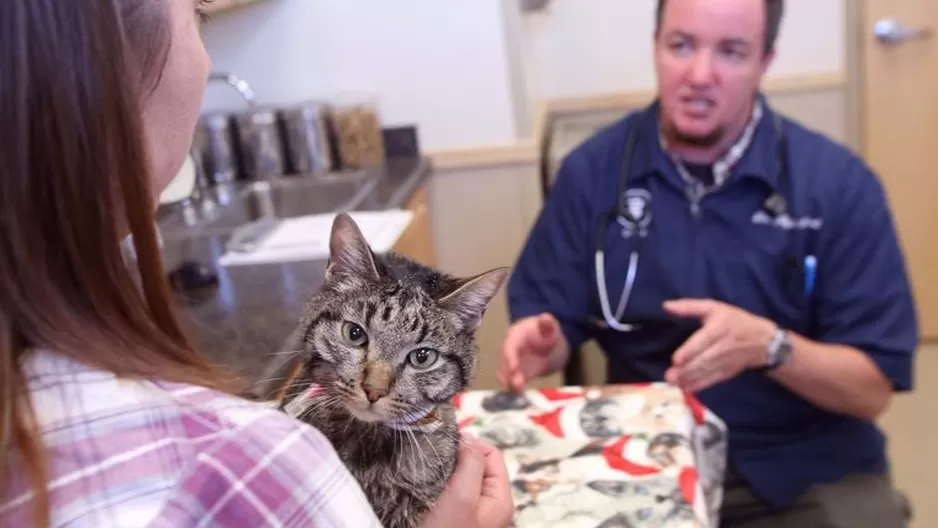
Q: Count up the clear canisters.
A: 1